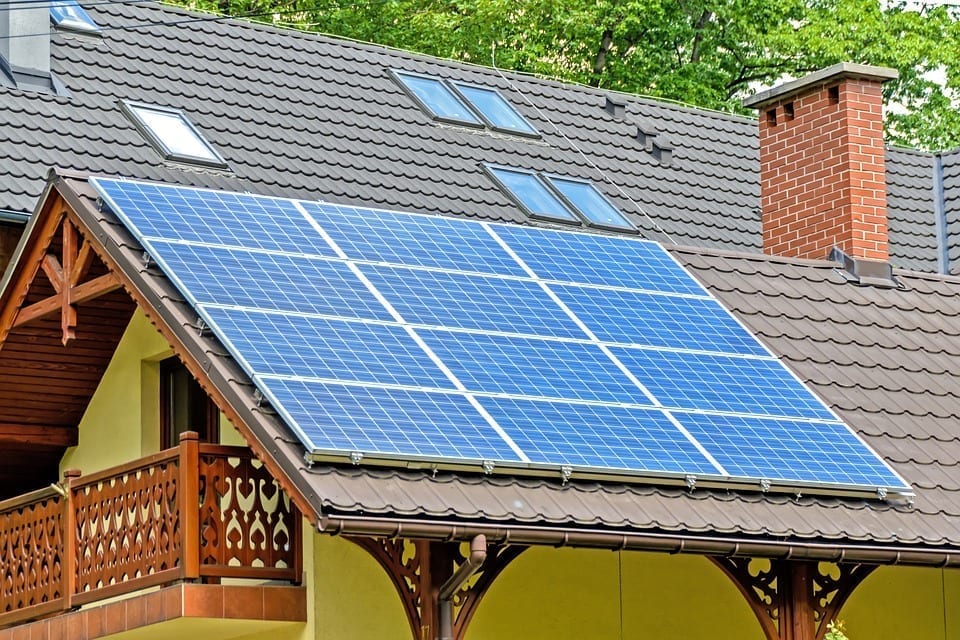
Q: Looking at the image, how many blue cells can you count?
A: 12